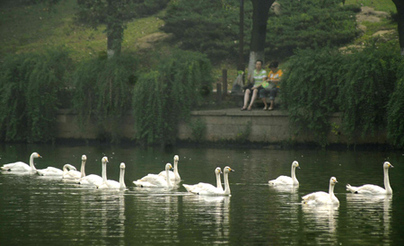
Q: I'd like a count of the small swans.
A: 12